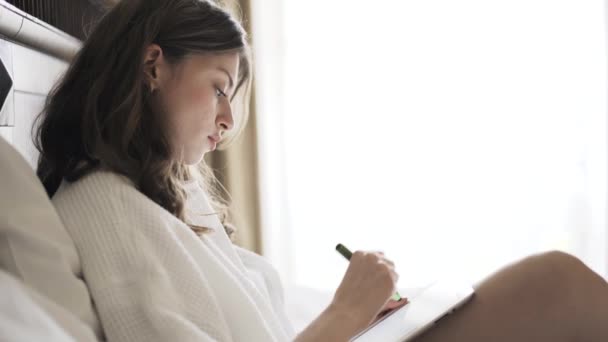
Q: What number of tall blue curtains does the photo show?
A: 0